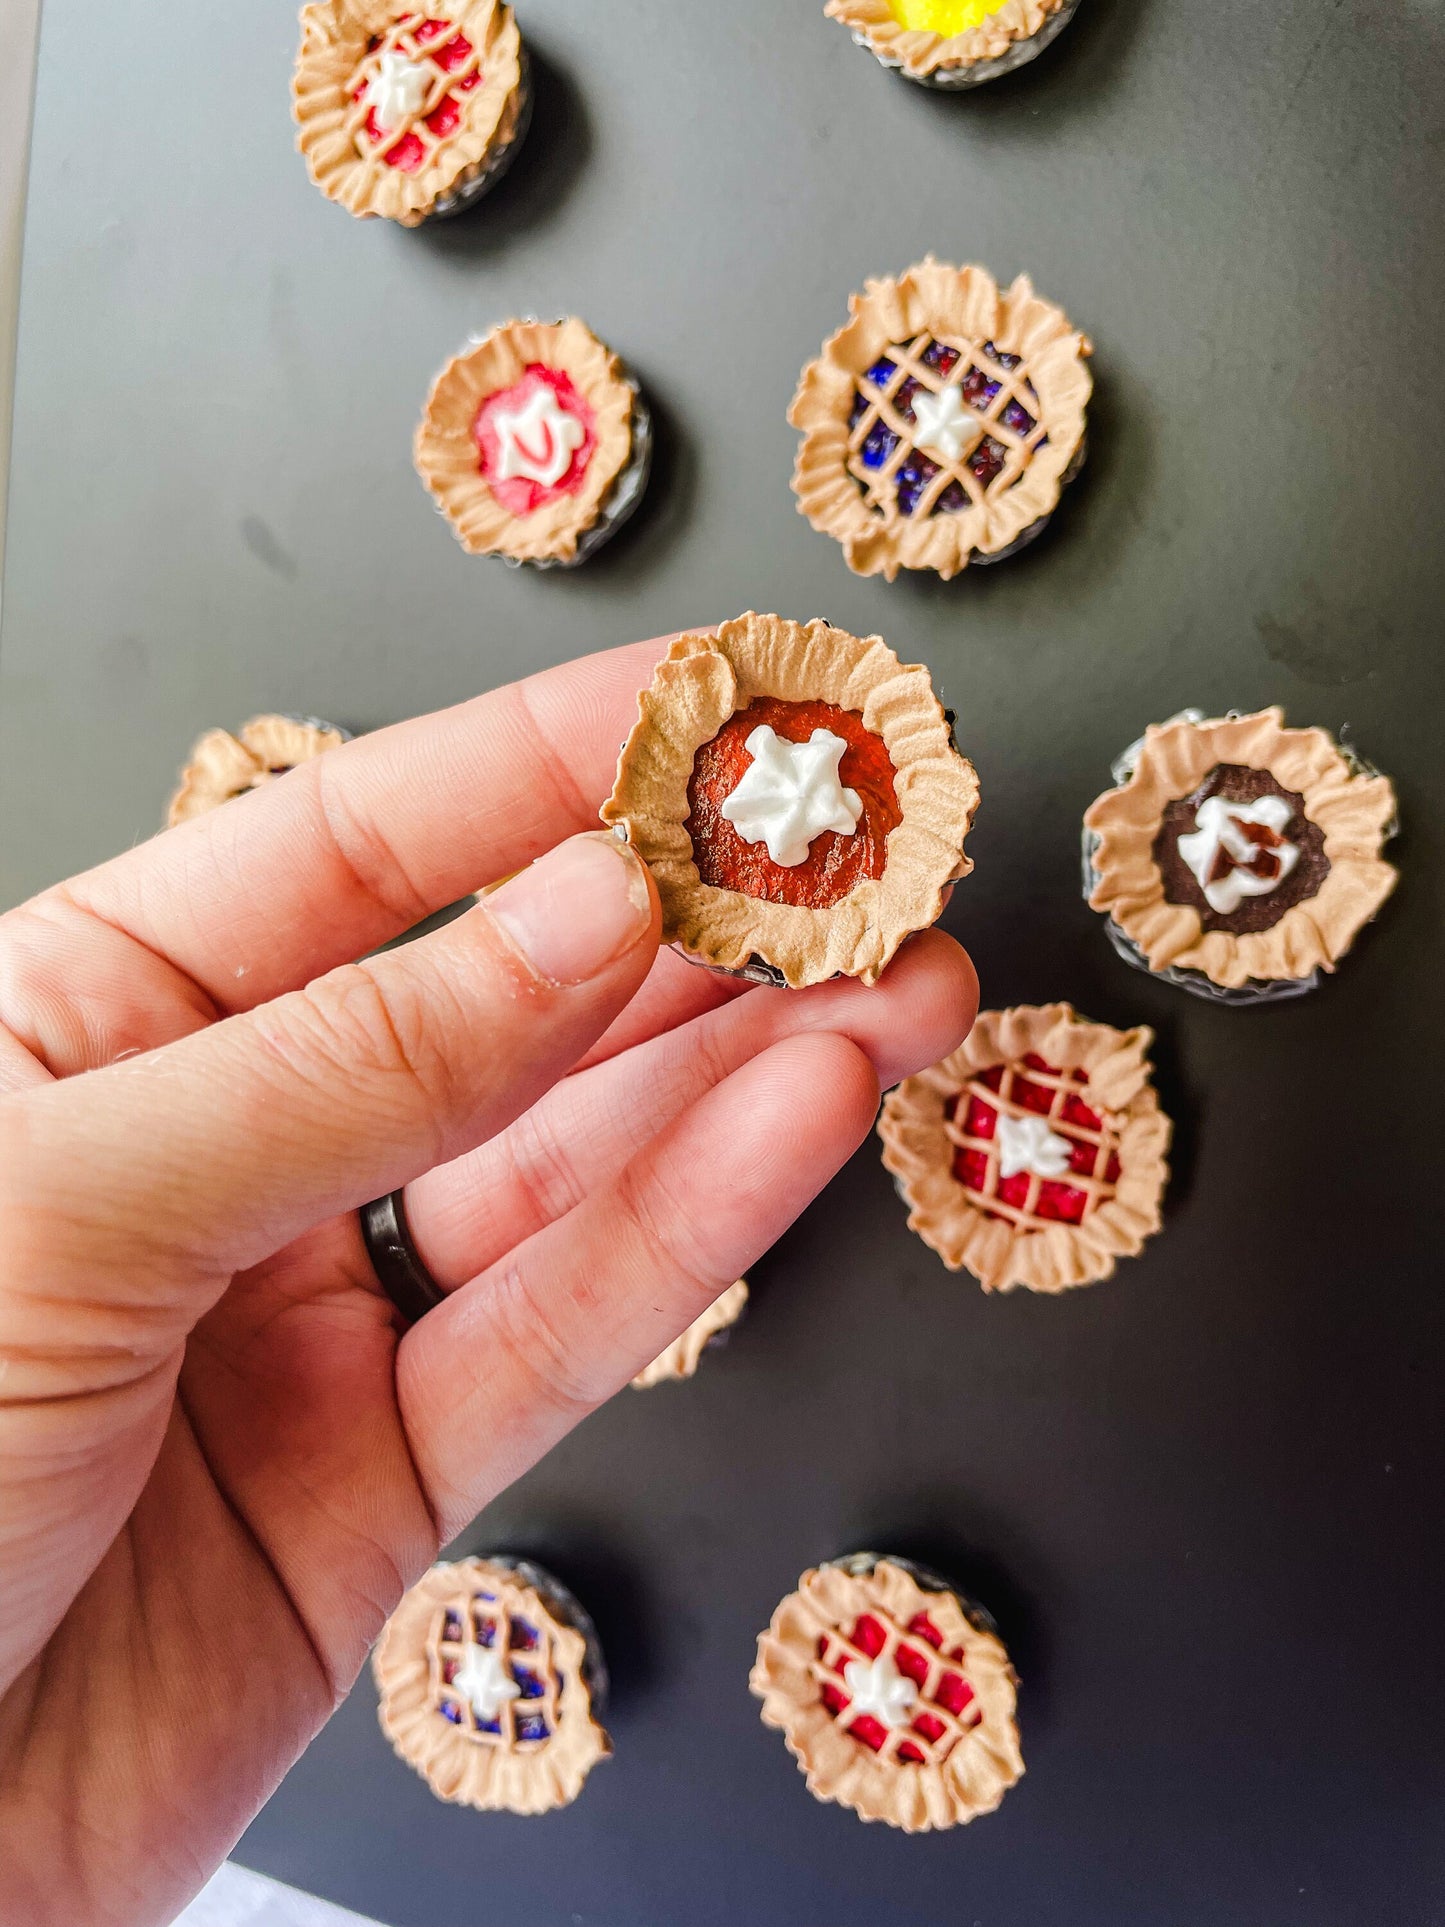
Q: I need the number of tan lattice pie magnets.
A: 5